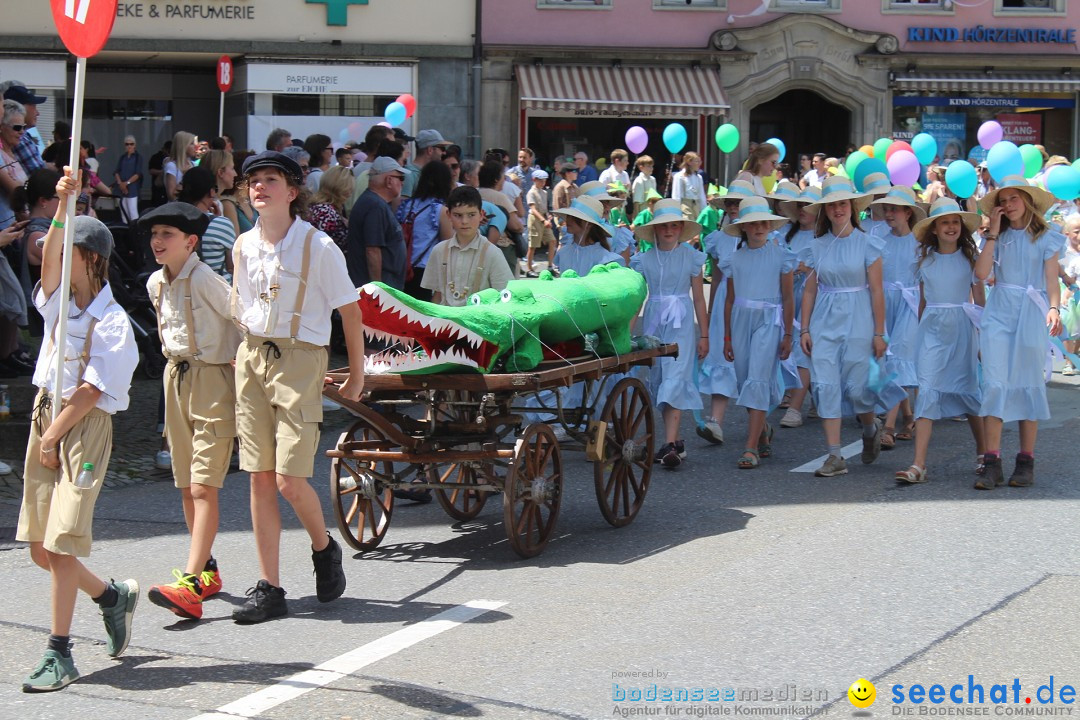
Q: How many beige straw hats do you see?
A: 12